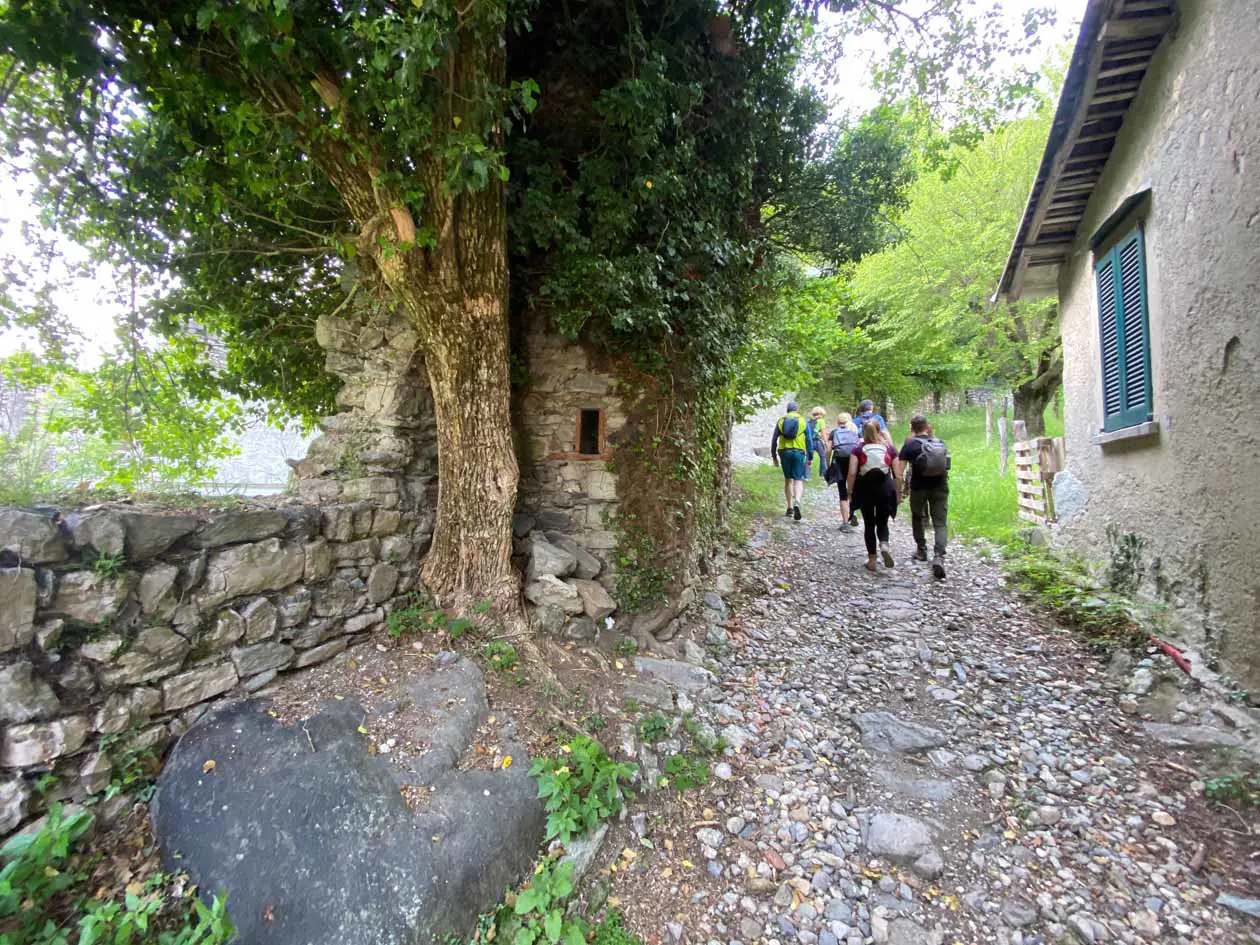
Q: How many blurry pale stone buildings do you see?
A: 1